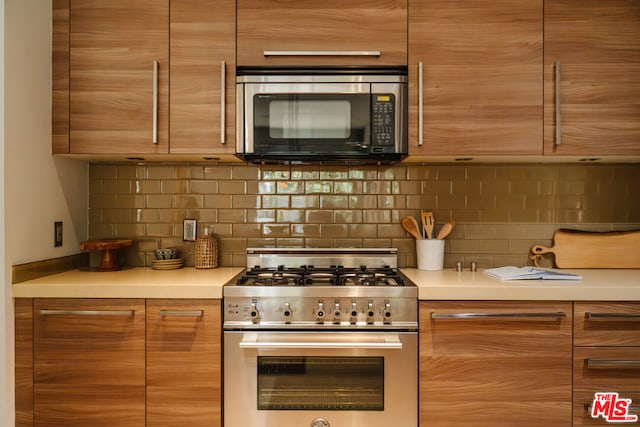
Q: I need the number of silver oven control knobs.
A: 7